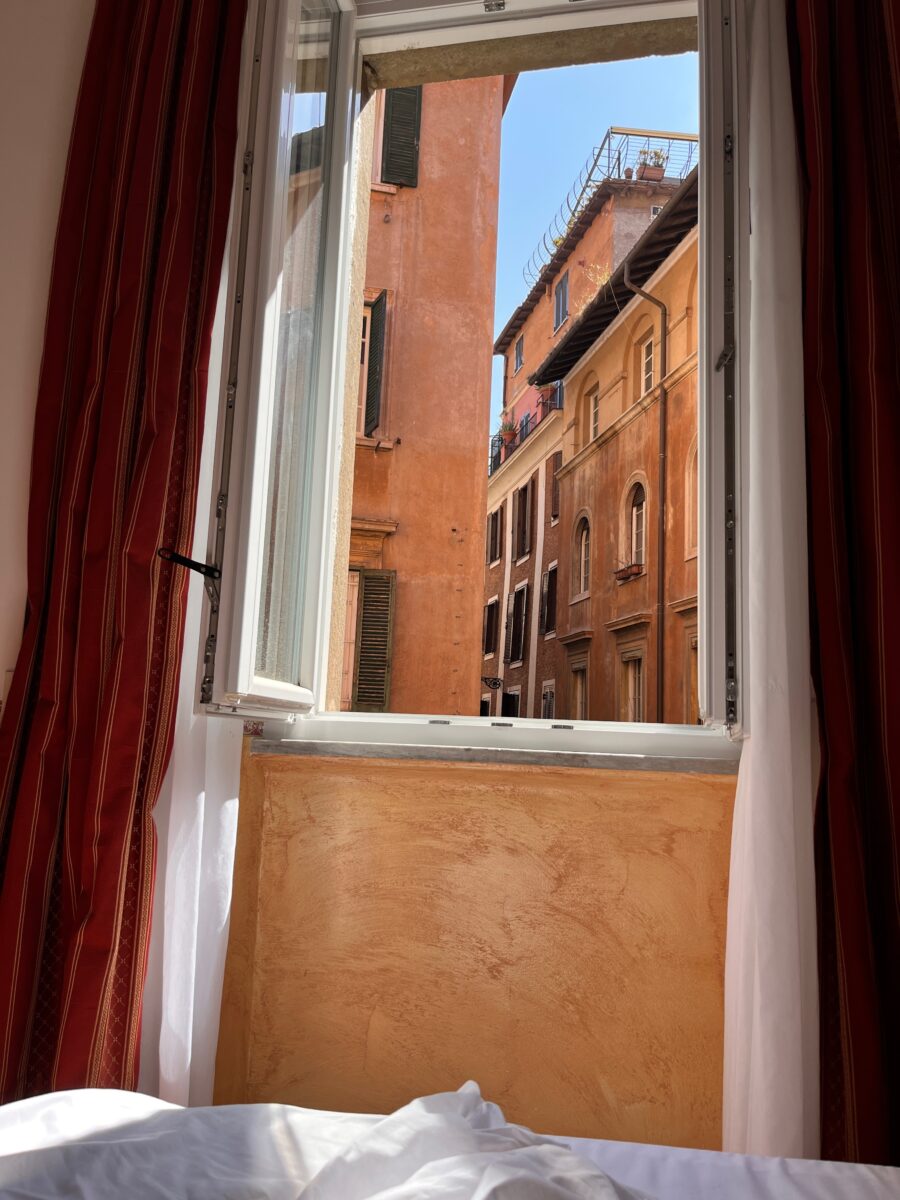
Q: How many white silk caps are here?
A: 0